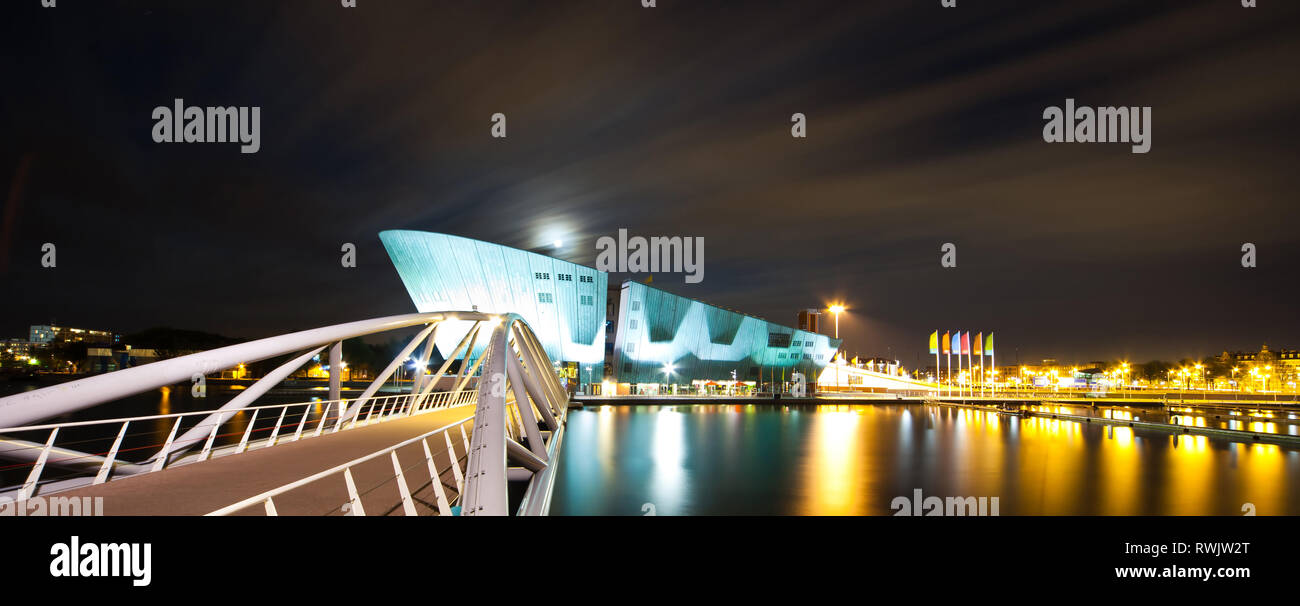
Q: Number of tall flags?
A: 6